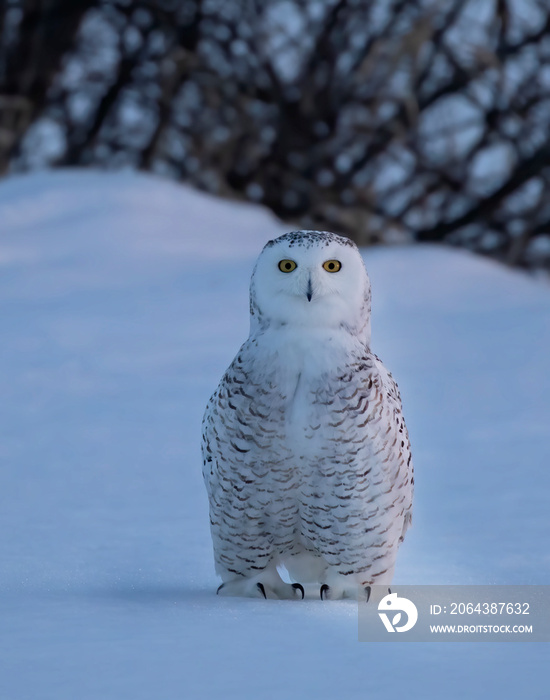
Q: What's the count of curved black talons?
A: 6